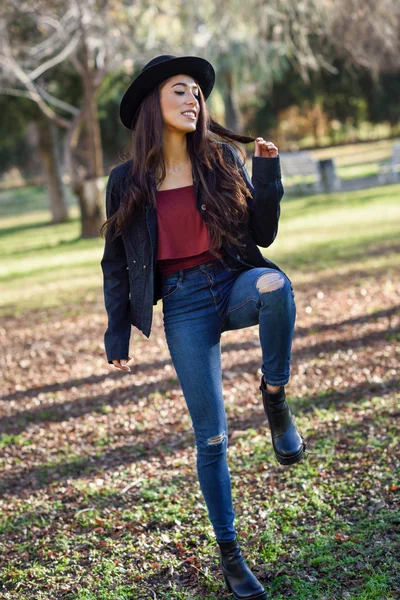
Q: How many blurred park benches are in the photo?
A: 2